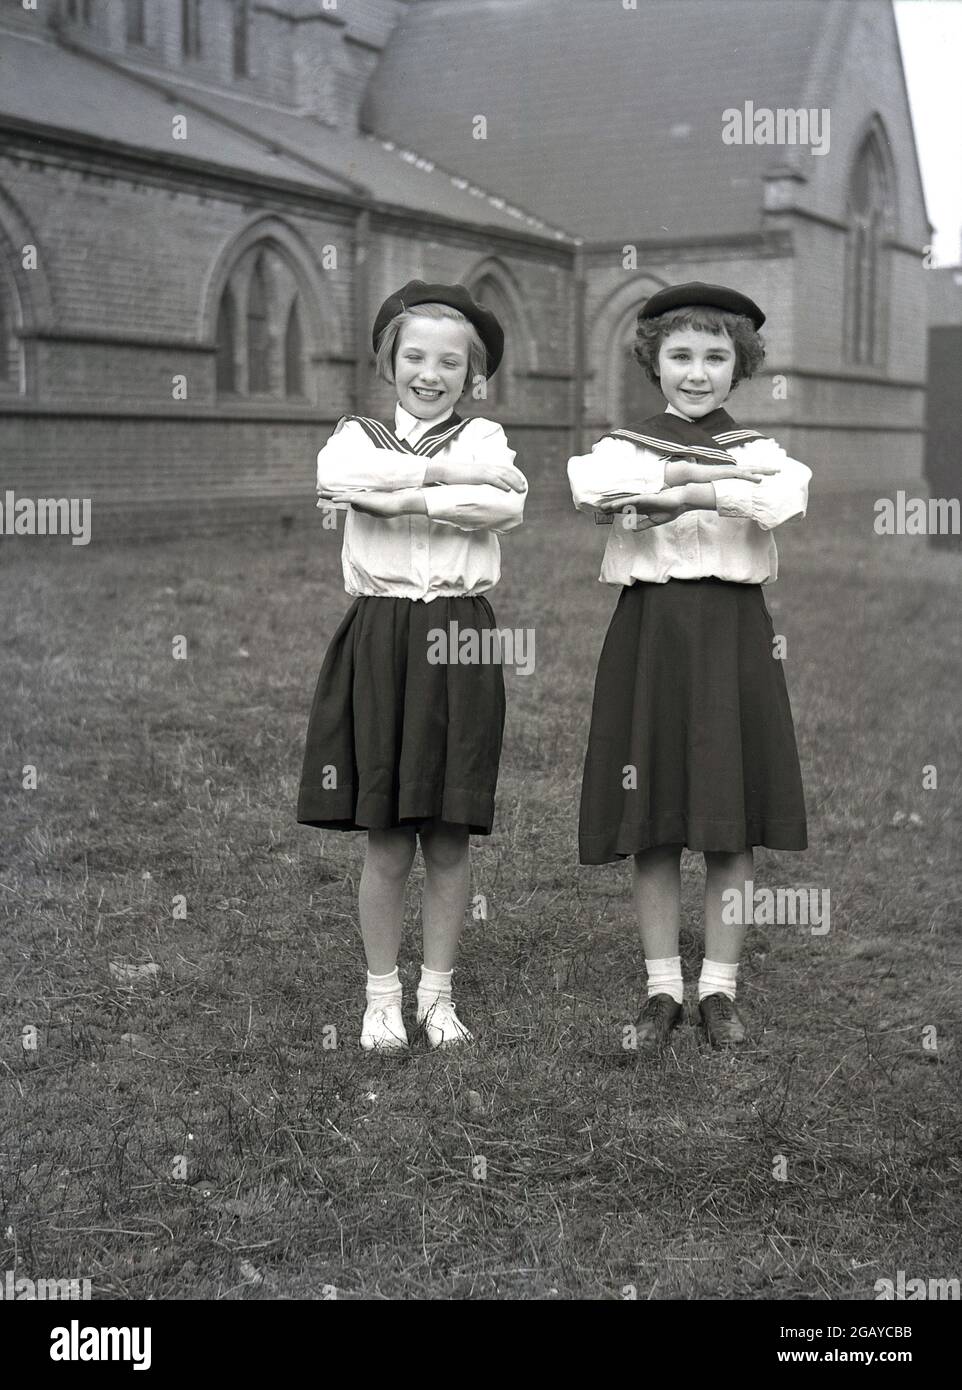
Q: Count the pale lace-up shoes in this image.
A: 2